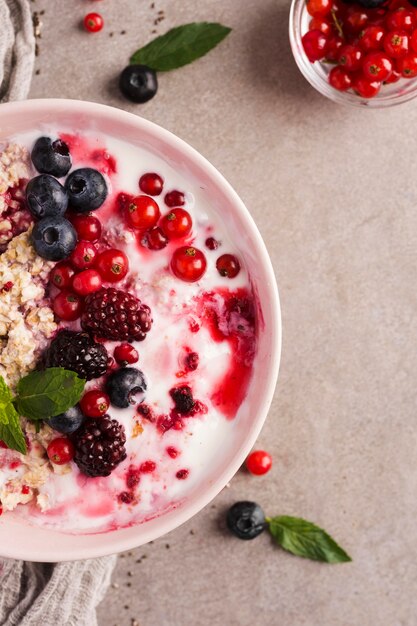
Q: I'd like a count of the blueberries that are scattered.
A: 2